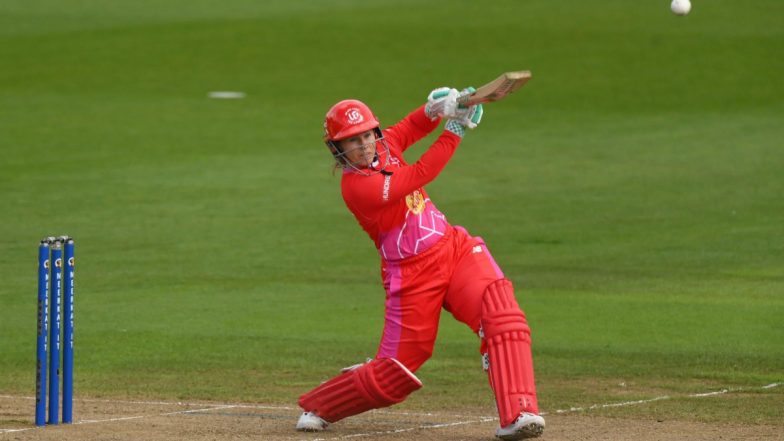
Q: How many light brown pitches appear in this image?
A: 1